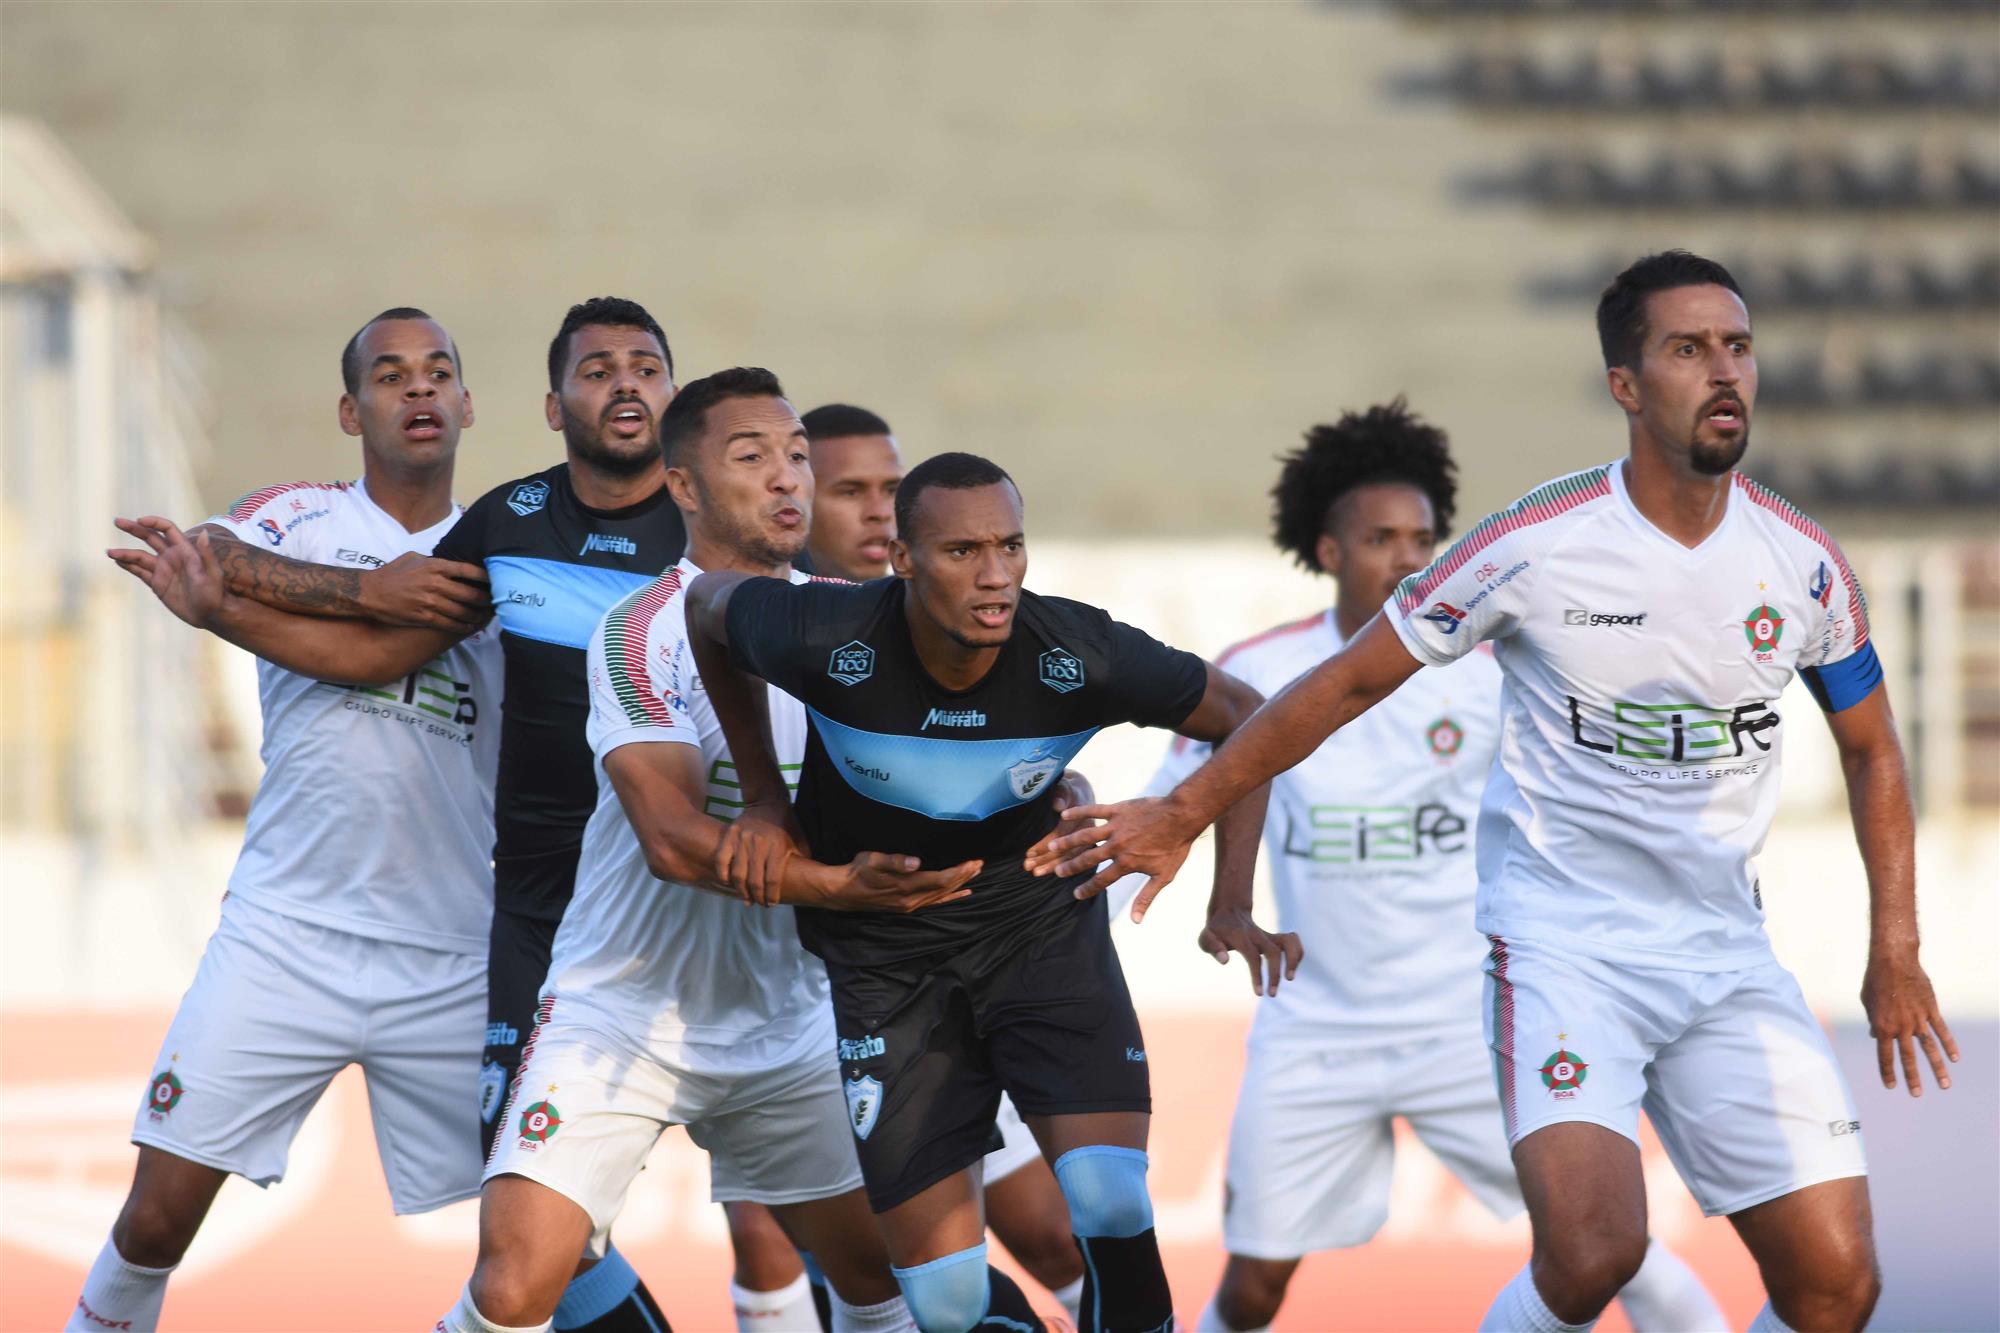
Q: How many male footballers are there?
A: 7